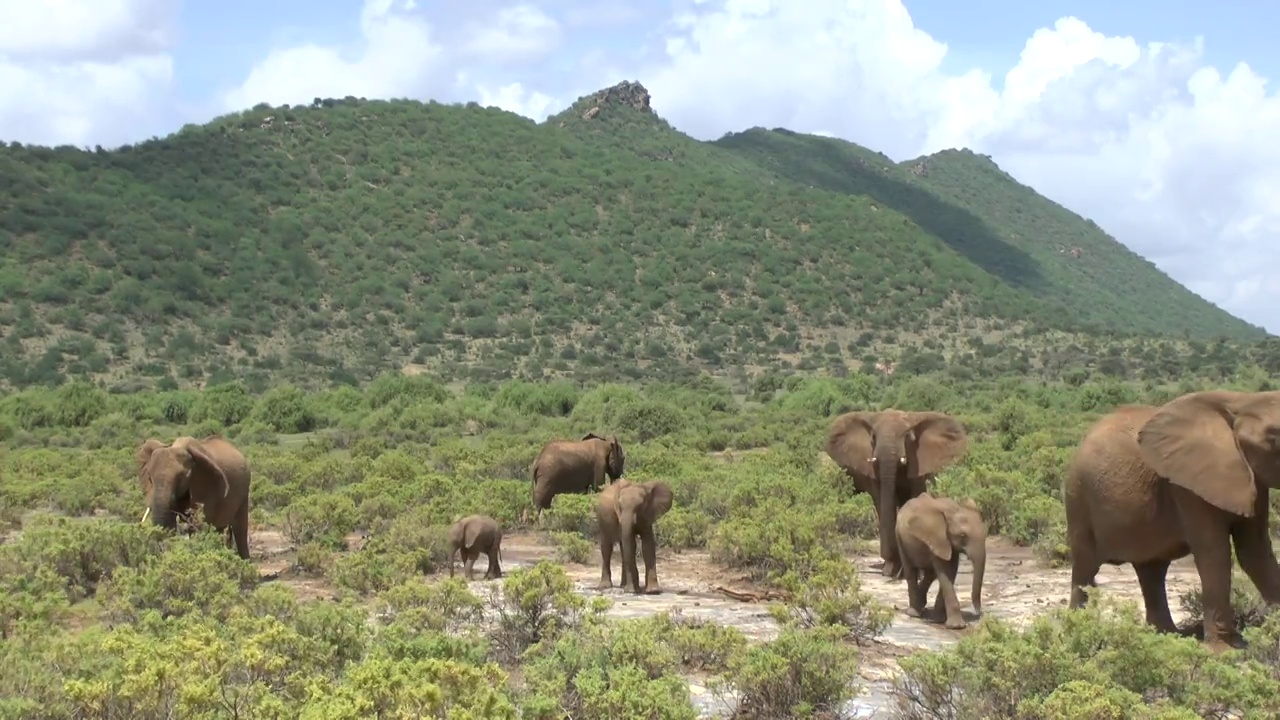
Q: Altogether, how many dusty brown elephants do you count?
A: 7